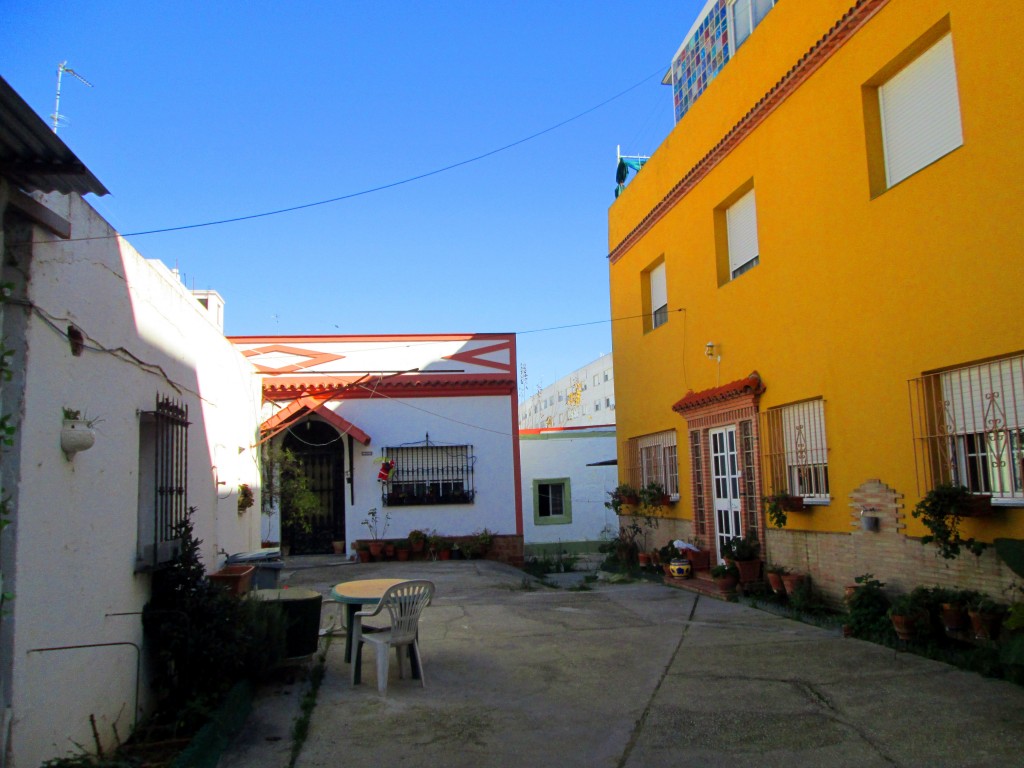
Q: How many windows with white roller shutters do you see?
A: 6